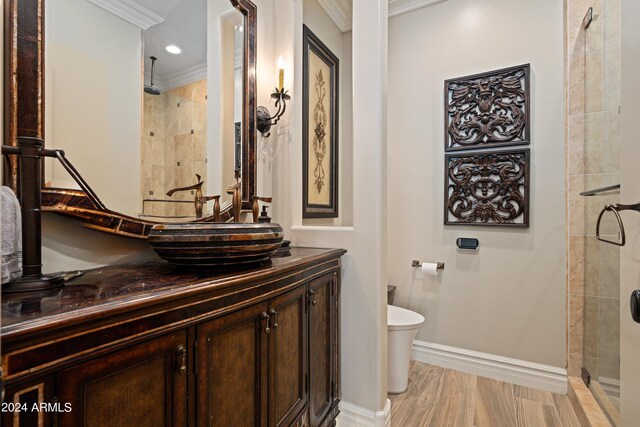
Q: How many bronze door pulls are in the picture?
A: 4